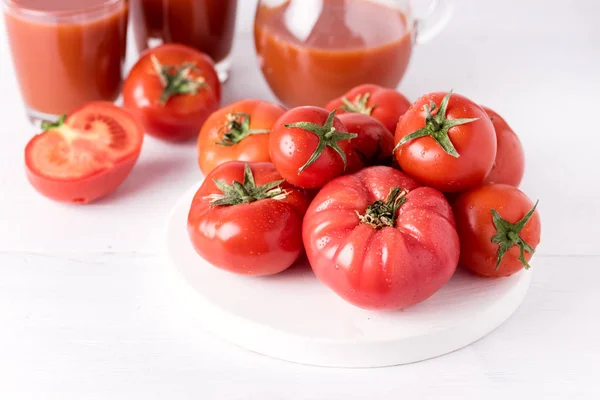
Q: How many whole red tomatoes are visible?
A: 10